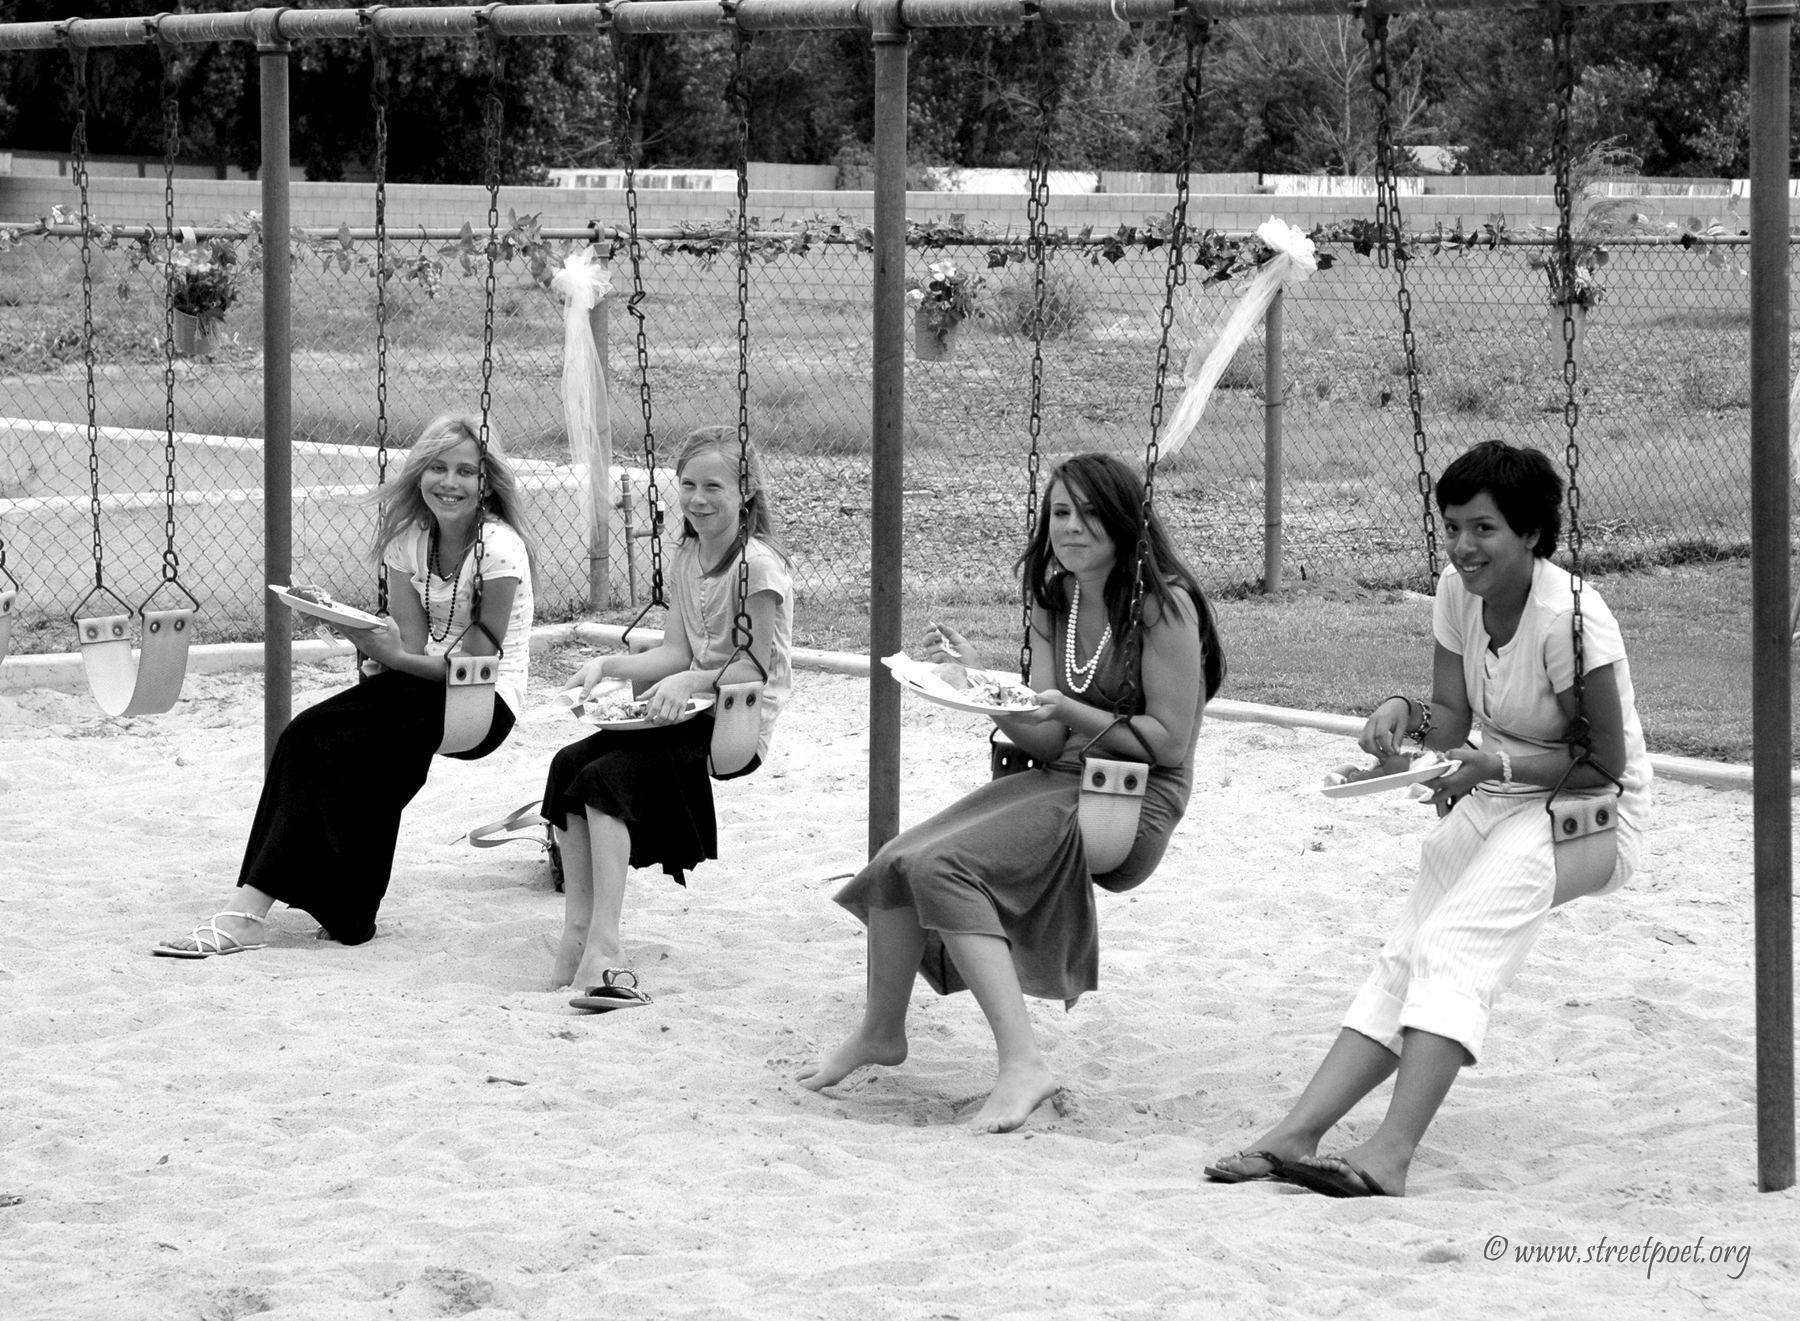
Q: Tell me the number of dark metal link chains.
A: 10